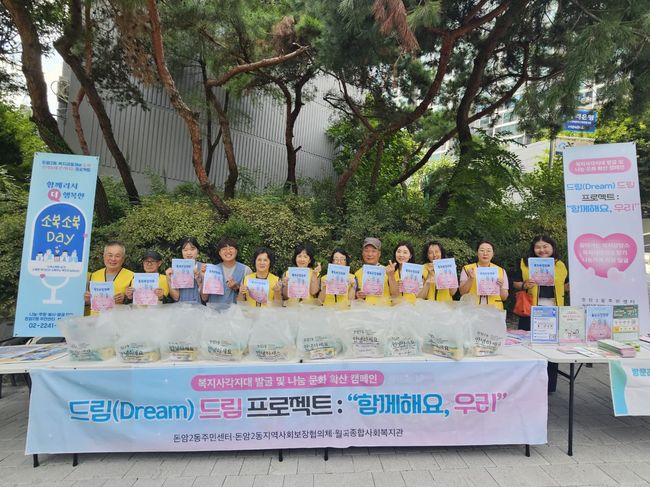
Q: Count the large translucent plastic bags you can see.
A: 10